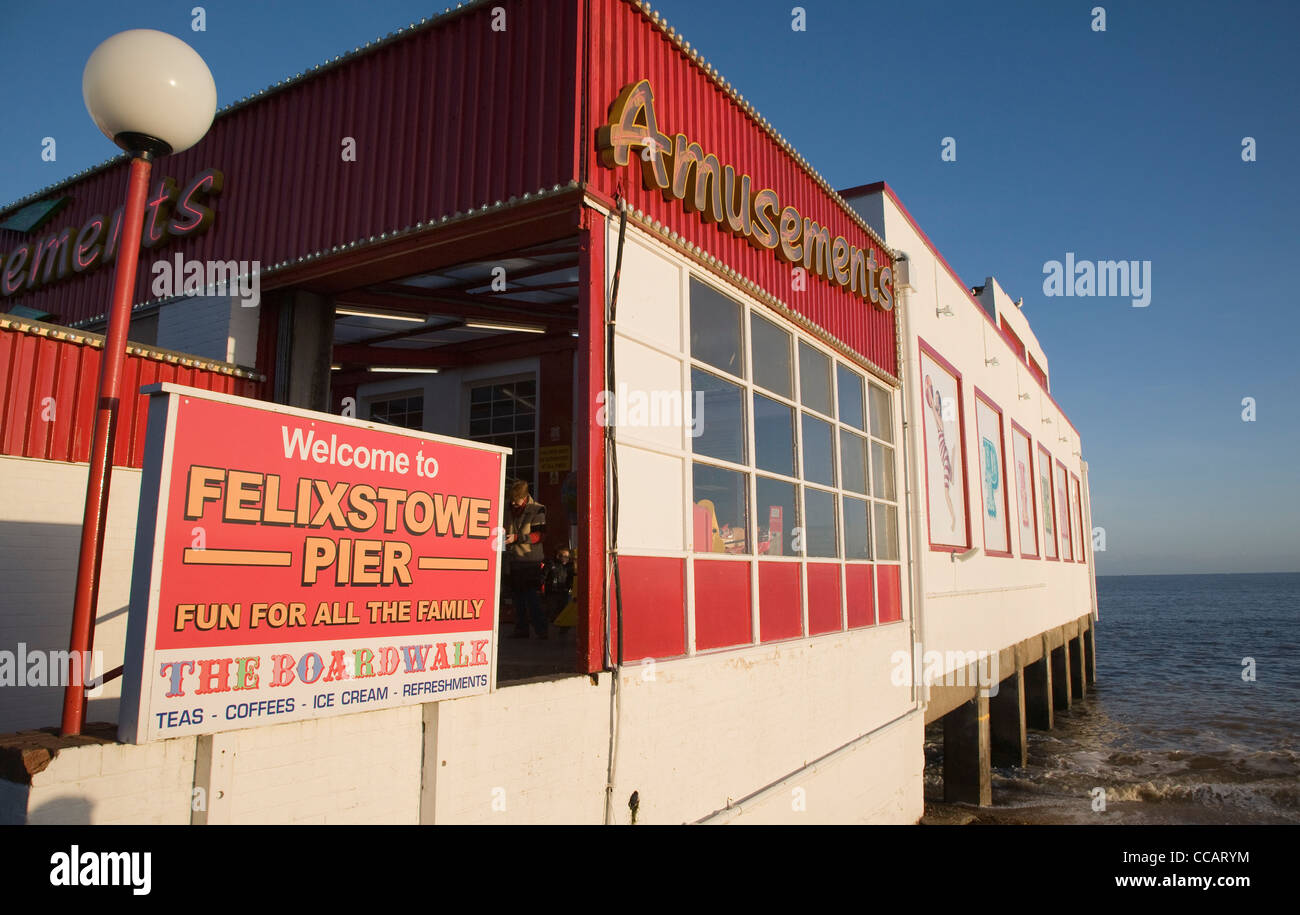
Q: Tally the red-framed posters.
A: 6